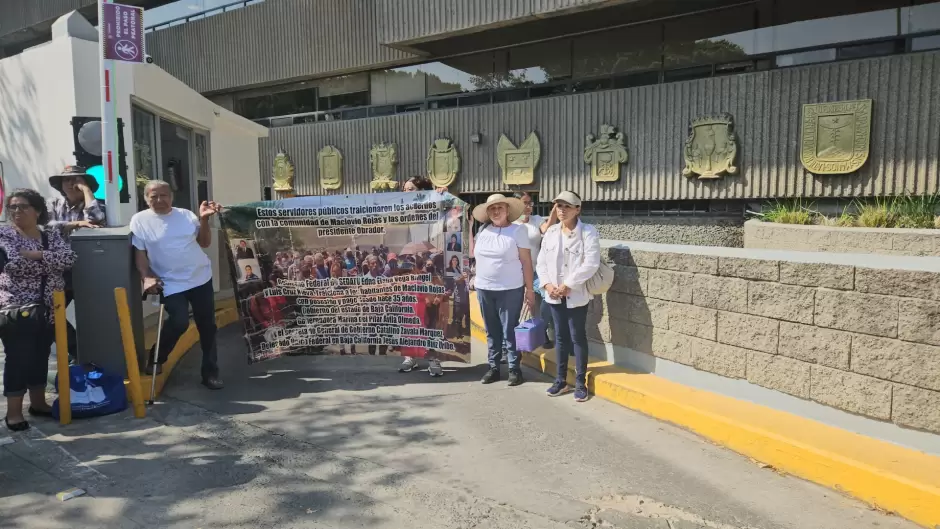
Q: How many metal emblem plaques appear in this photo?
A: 8